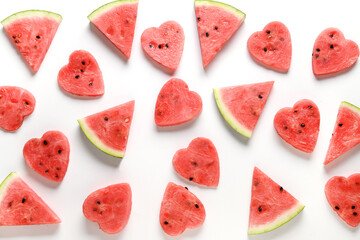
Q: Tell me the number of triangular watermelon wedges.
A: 8